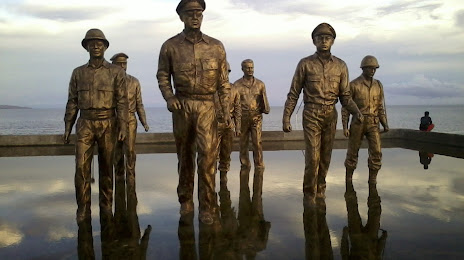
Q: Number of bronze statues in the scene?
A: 7